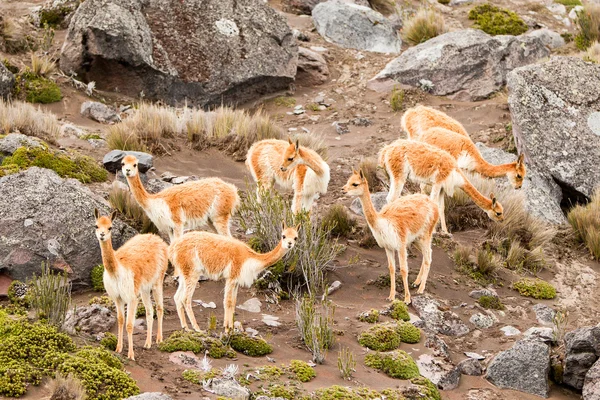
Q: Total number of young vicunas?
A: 8